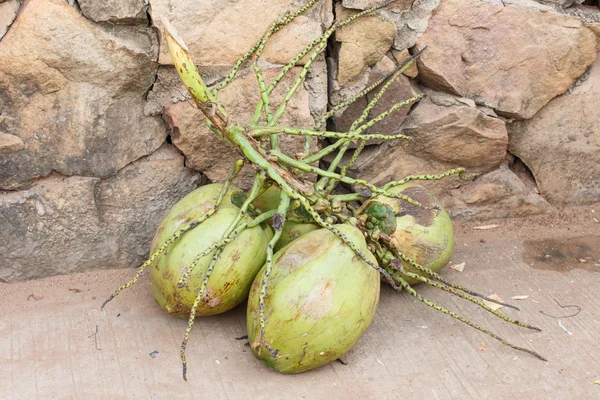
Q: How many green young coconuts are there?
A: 4